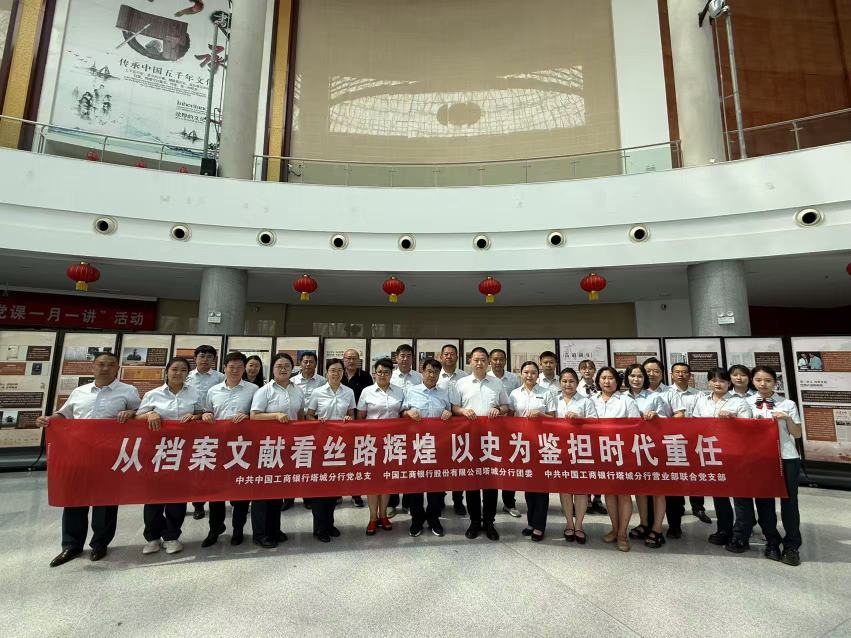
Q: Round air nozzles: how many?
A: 9